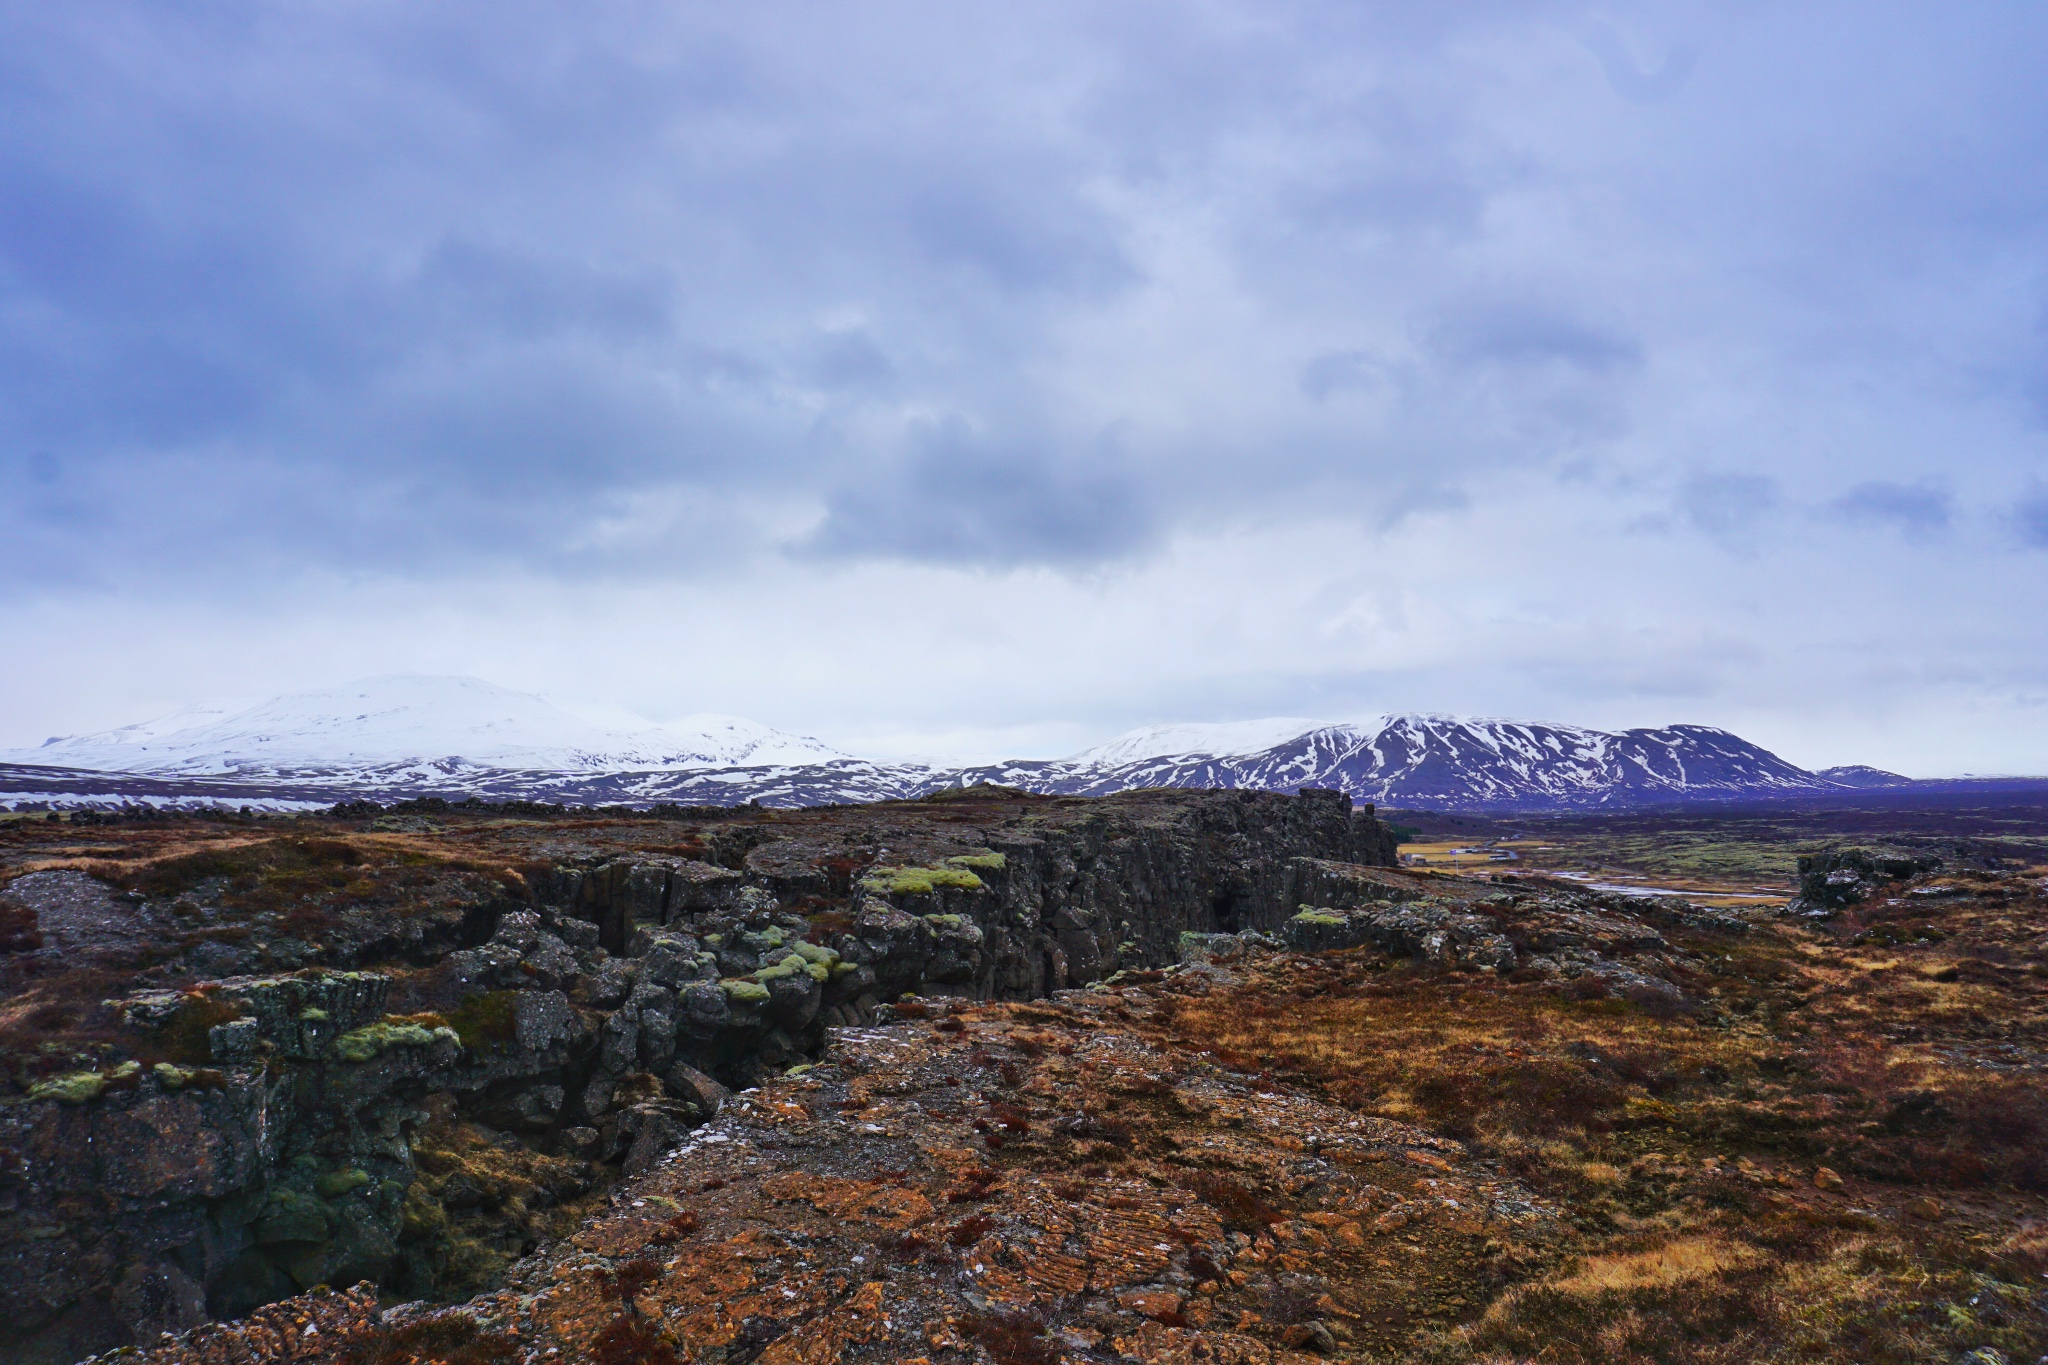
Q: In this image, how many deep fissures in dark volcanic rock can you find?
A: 1